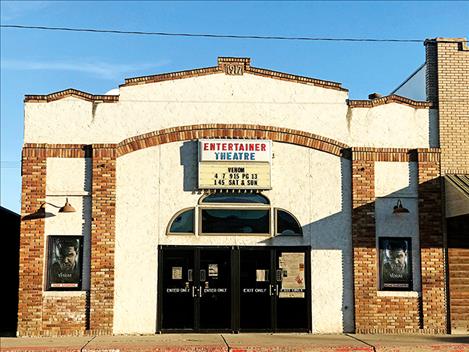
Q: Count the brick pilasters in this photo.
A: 4